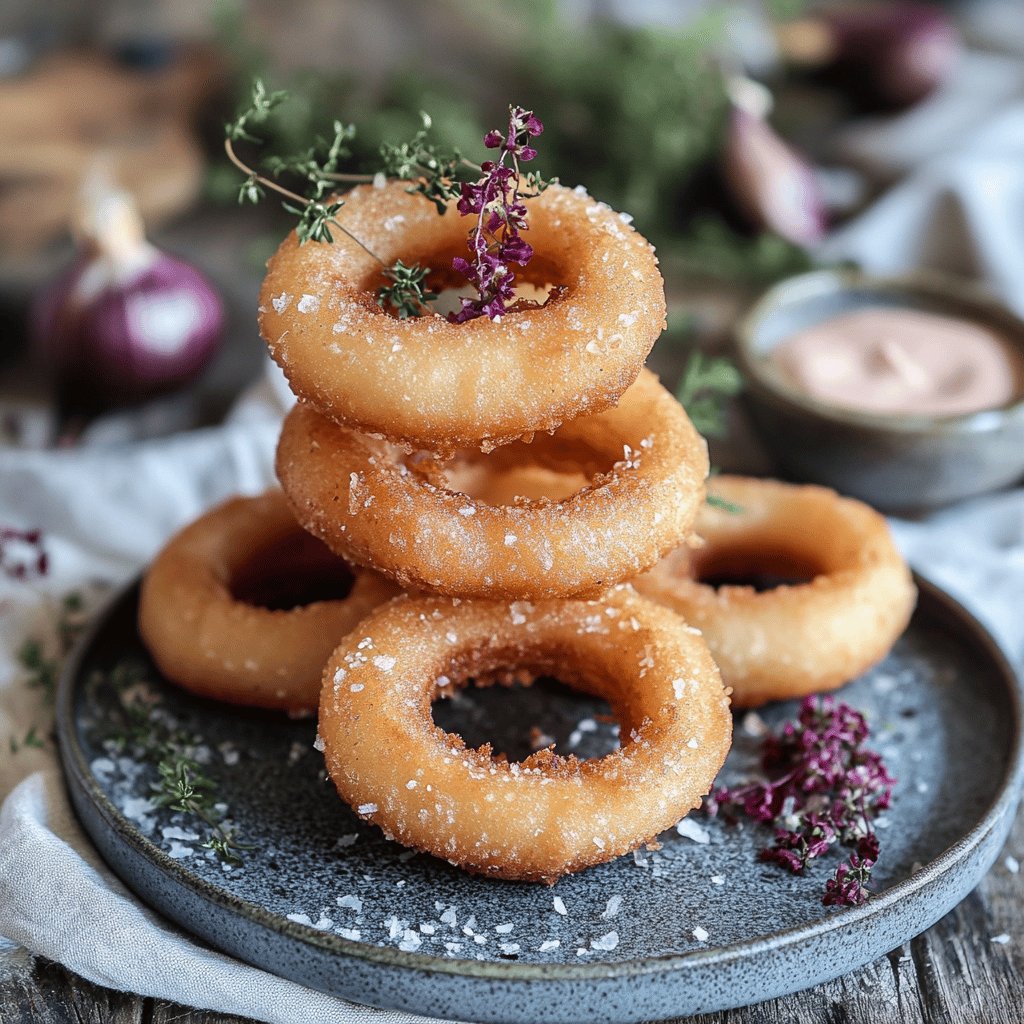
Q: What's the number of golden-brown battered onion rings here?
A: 5